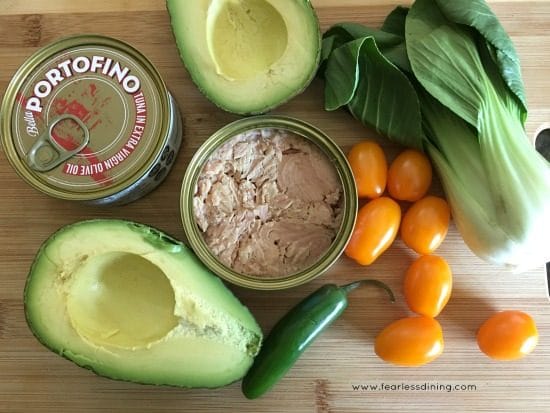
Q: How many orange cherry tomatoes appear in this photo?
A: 7